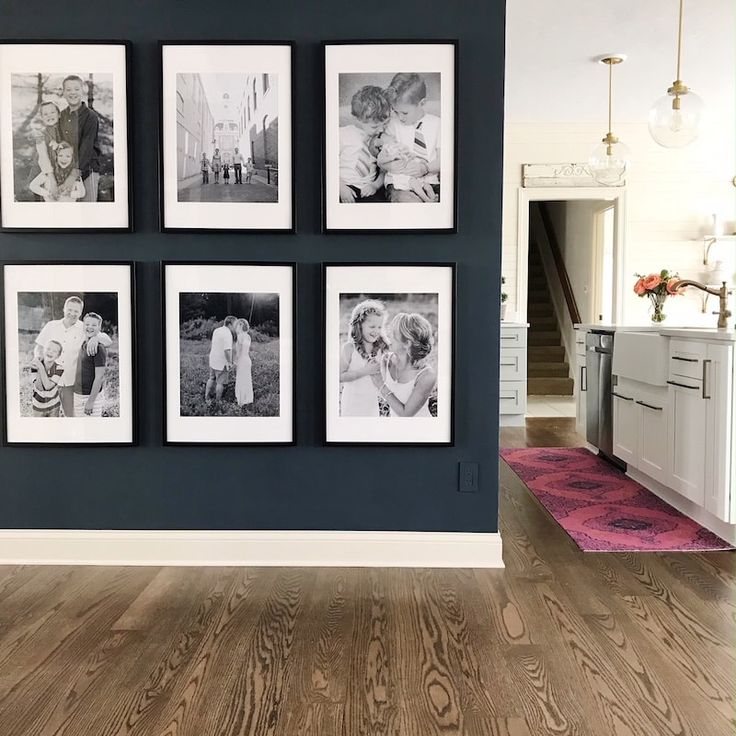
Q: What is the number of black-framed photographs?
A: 6